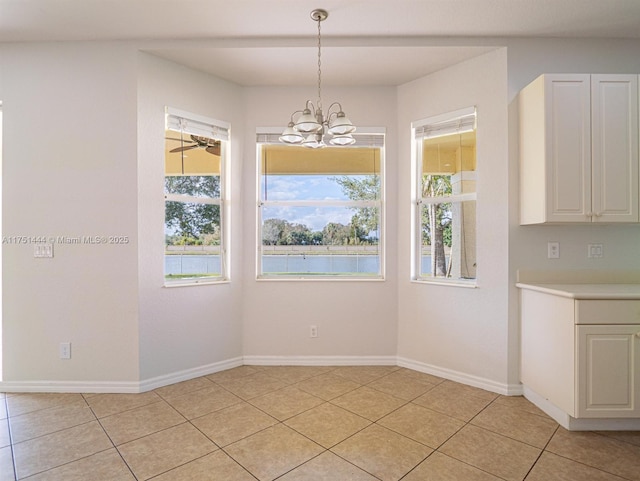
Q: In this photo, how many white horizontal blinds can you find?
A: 3